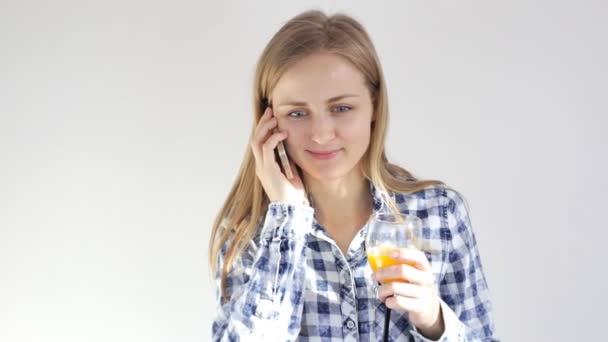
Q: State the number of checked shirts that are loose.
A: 1